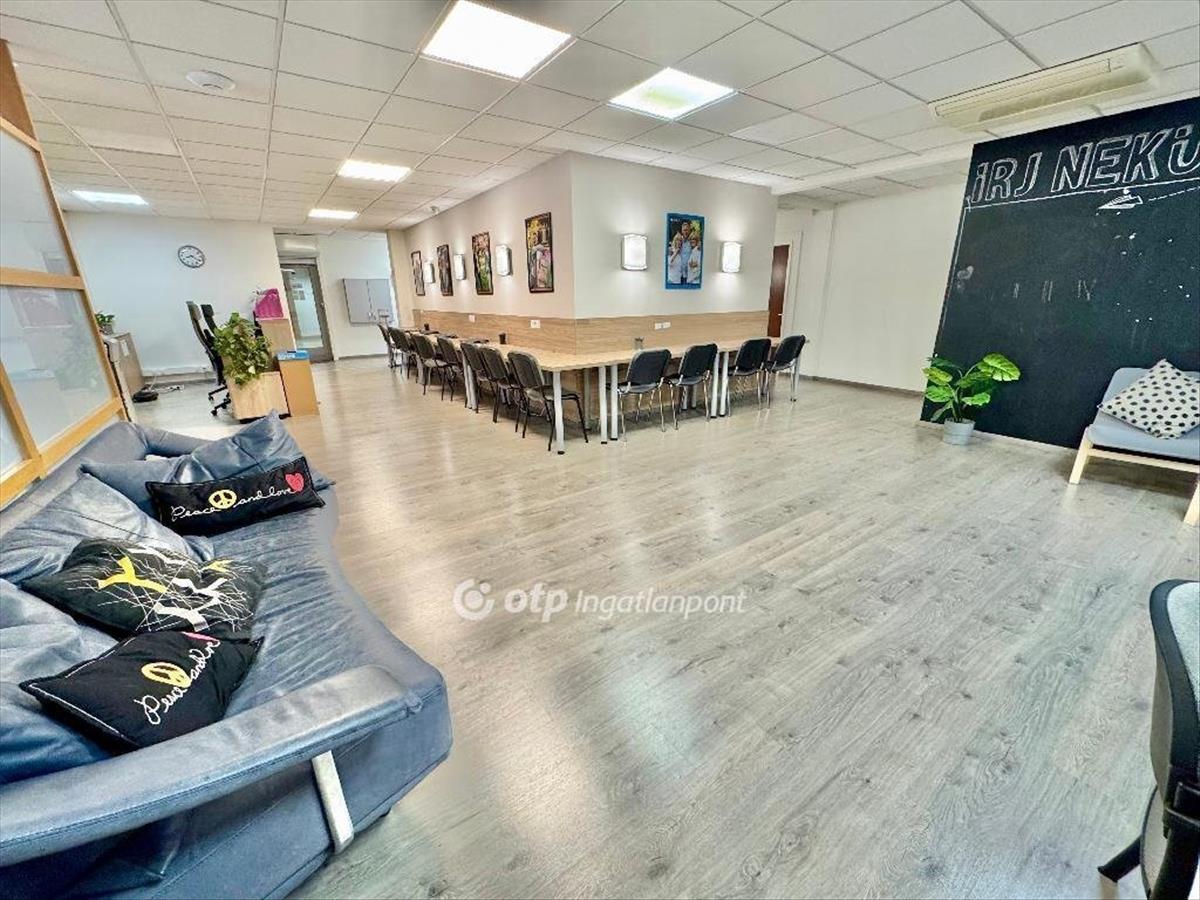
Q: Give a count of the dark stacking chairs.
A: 11